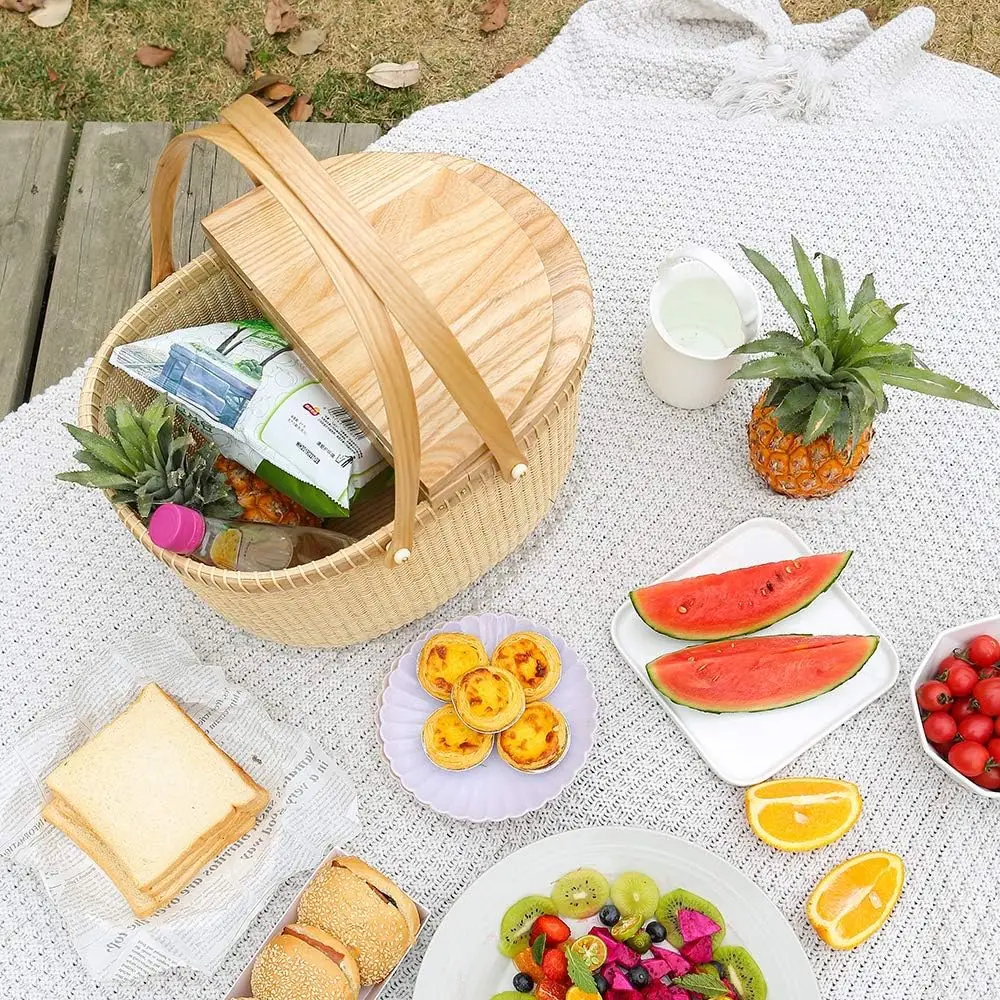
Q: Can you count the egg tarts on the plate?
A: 5